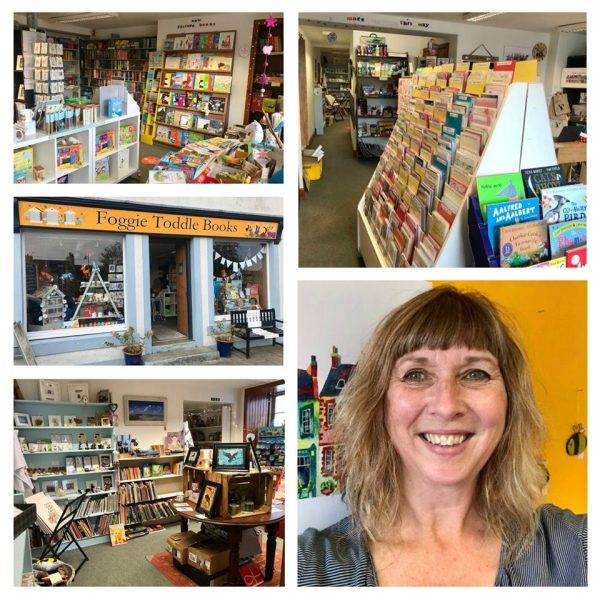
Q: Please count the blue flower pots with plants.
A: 2